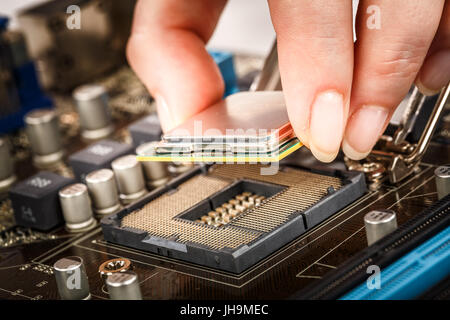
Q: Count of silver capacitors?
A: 11